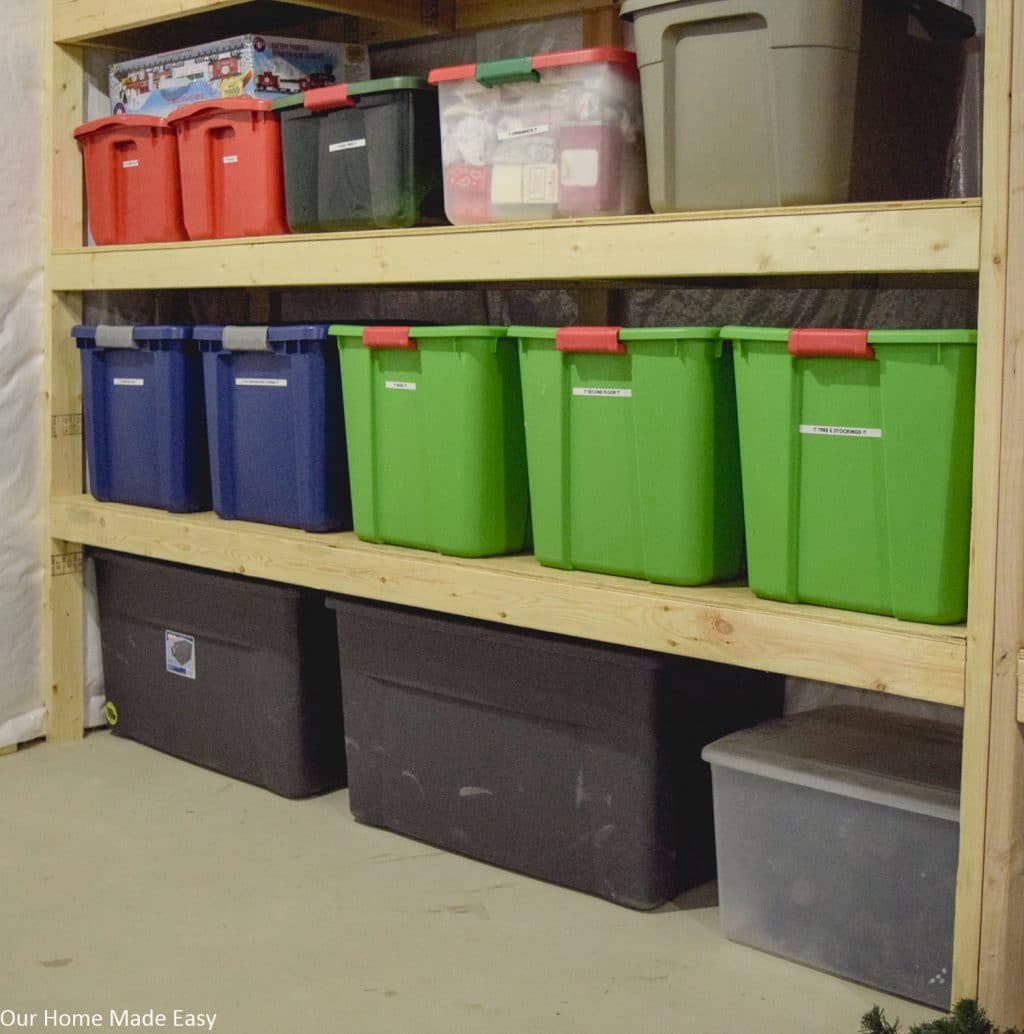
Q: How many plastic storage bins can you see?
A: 13